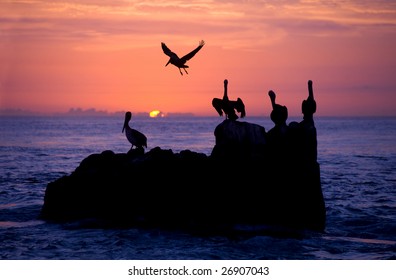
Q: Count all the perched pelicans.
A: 4